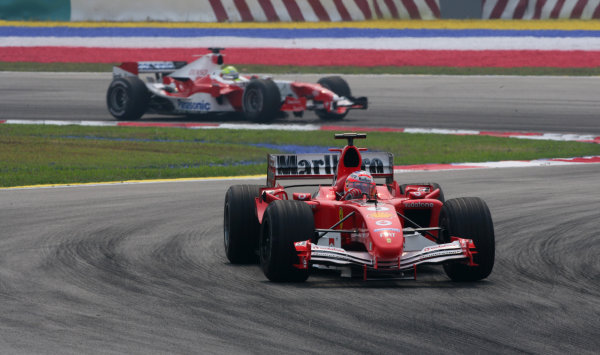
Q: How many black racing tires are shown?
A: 7